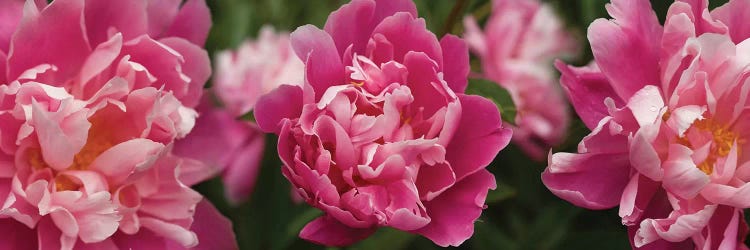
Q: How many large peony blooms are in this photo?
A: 3